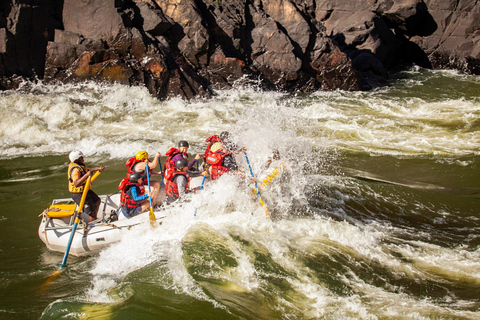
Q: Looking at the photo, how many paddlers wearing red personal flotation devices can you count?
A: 6